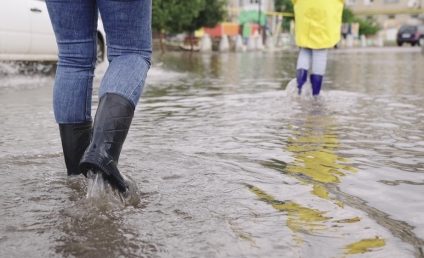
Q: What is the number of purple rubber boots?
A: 2